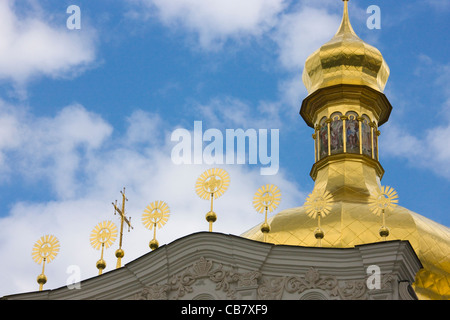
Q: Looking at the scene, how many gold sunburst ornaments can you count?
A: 7